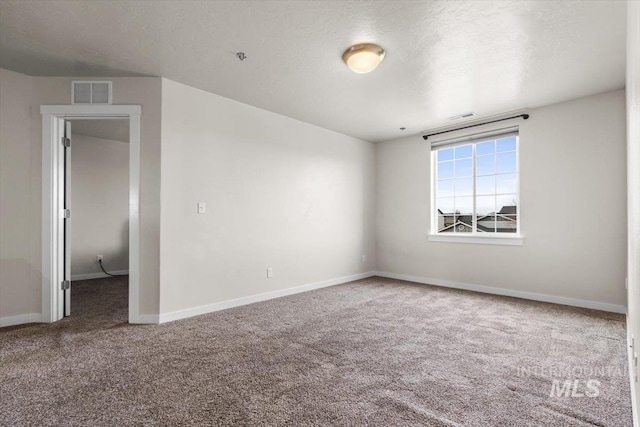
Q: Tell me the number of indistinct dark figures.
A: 0